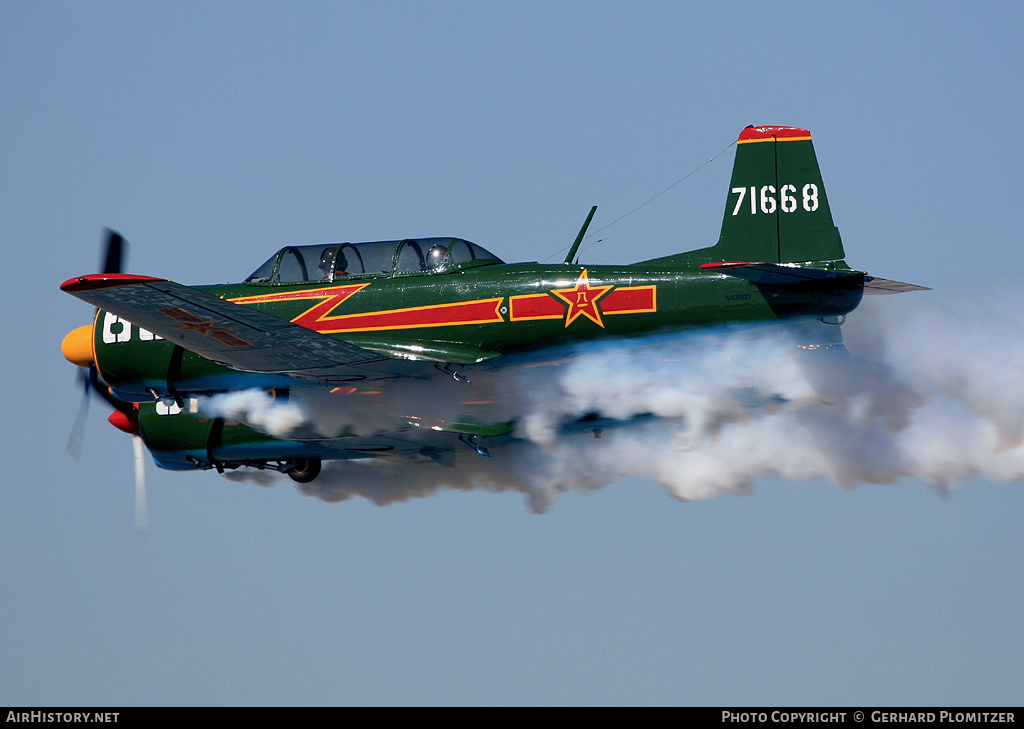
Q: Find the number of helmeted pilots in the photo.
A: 2